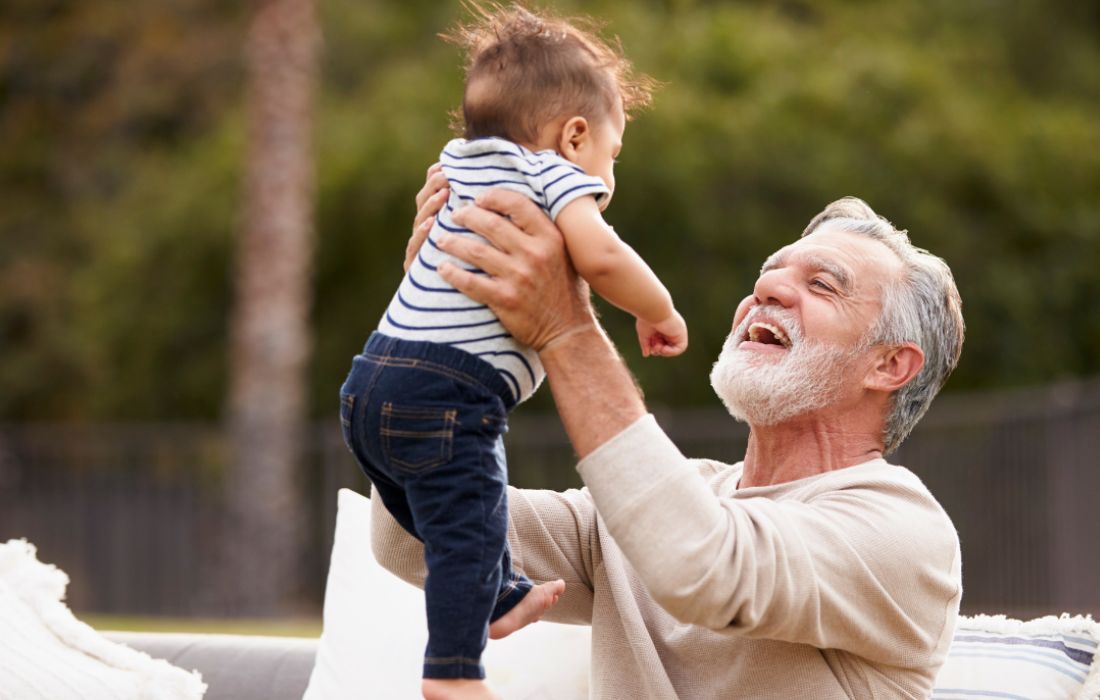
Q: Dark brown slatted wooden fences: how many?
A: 1